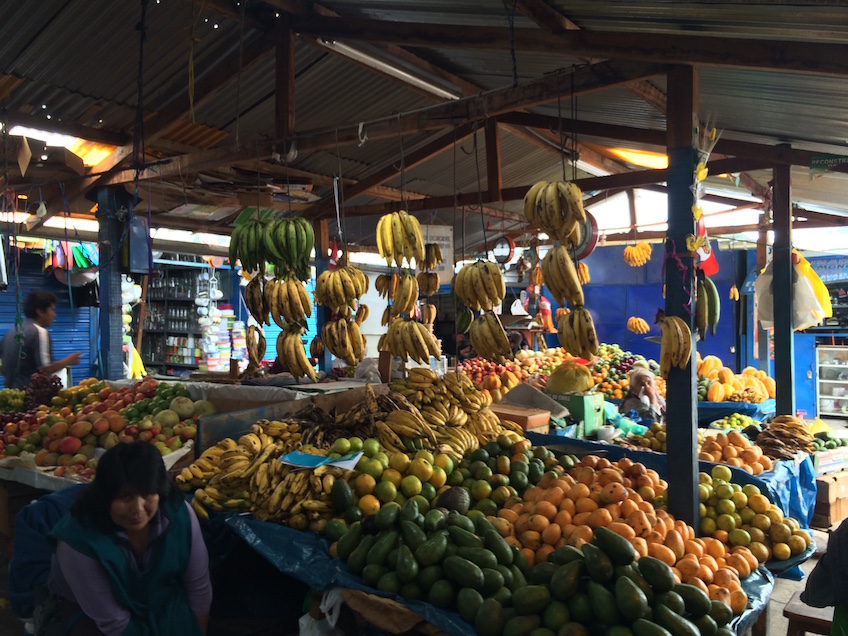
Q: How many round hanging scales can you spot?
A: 2